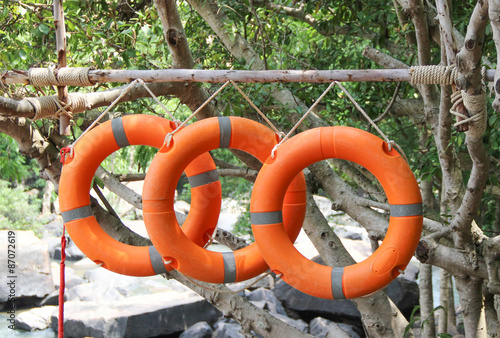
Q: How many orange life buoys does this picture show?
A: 3